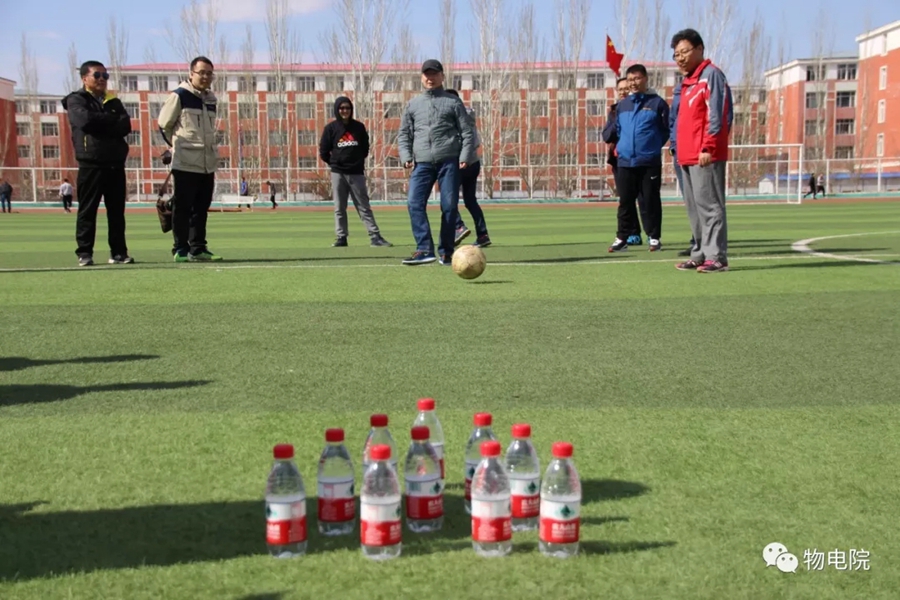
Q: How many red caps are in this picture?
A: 10